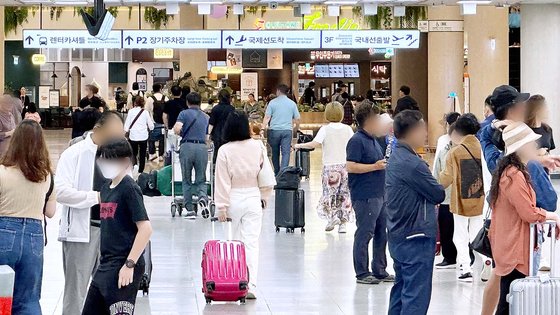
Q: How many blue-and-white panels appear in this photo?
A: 4